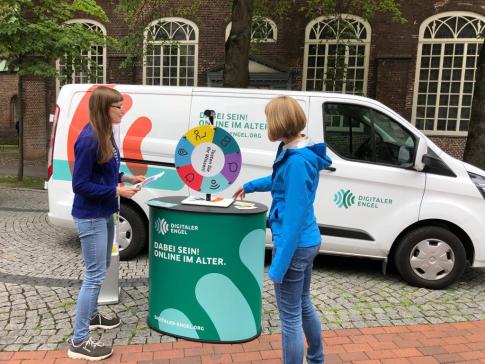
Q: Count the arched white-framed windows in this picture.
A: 5